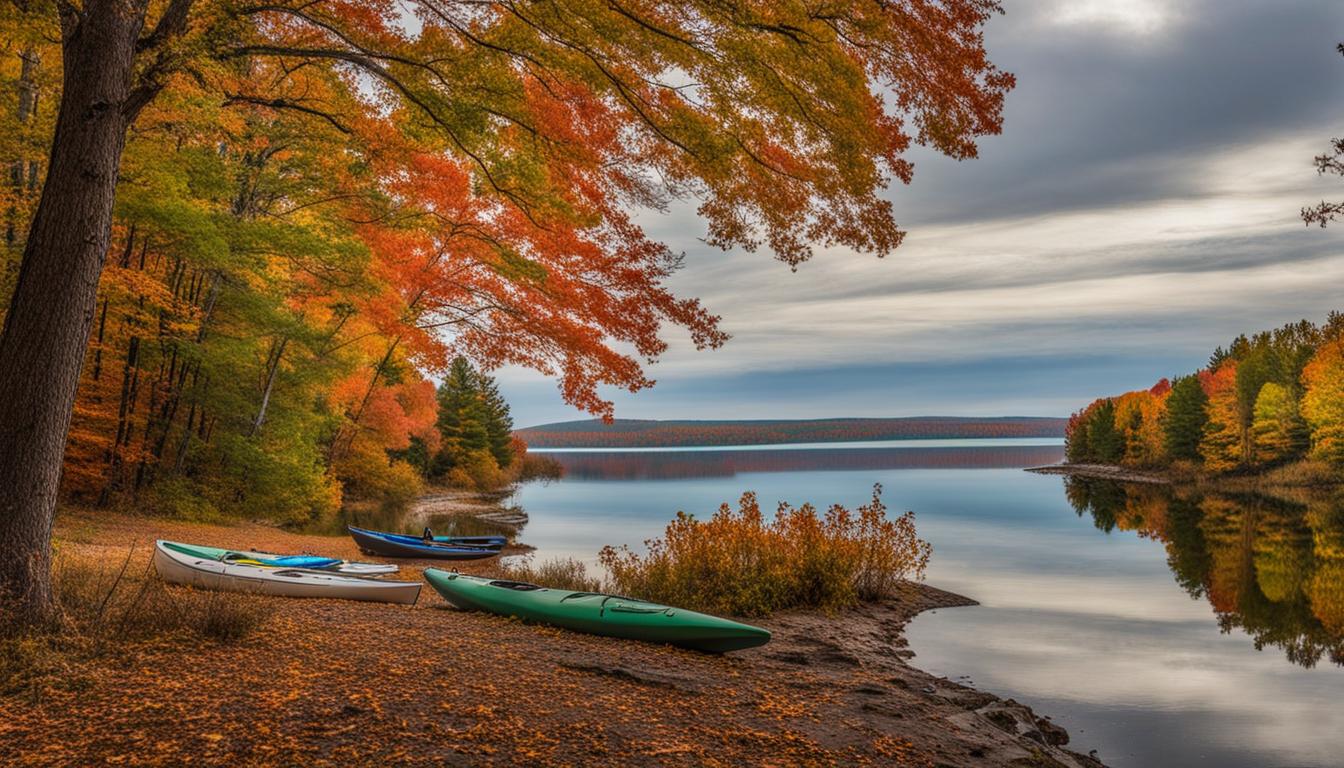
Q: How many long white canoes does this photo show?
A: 1